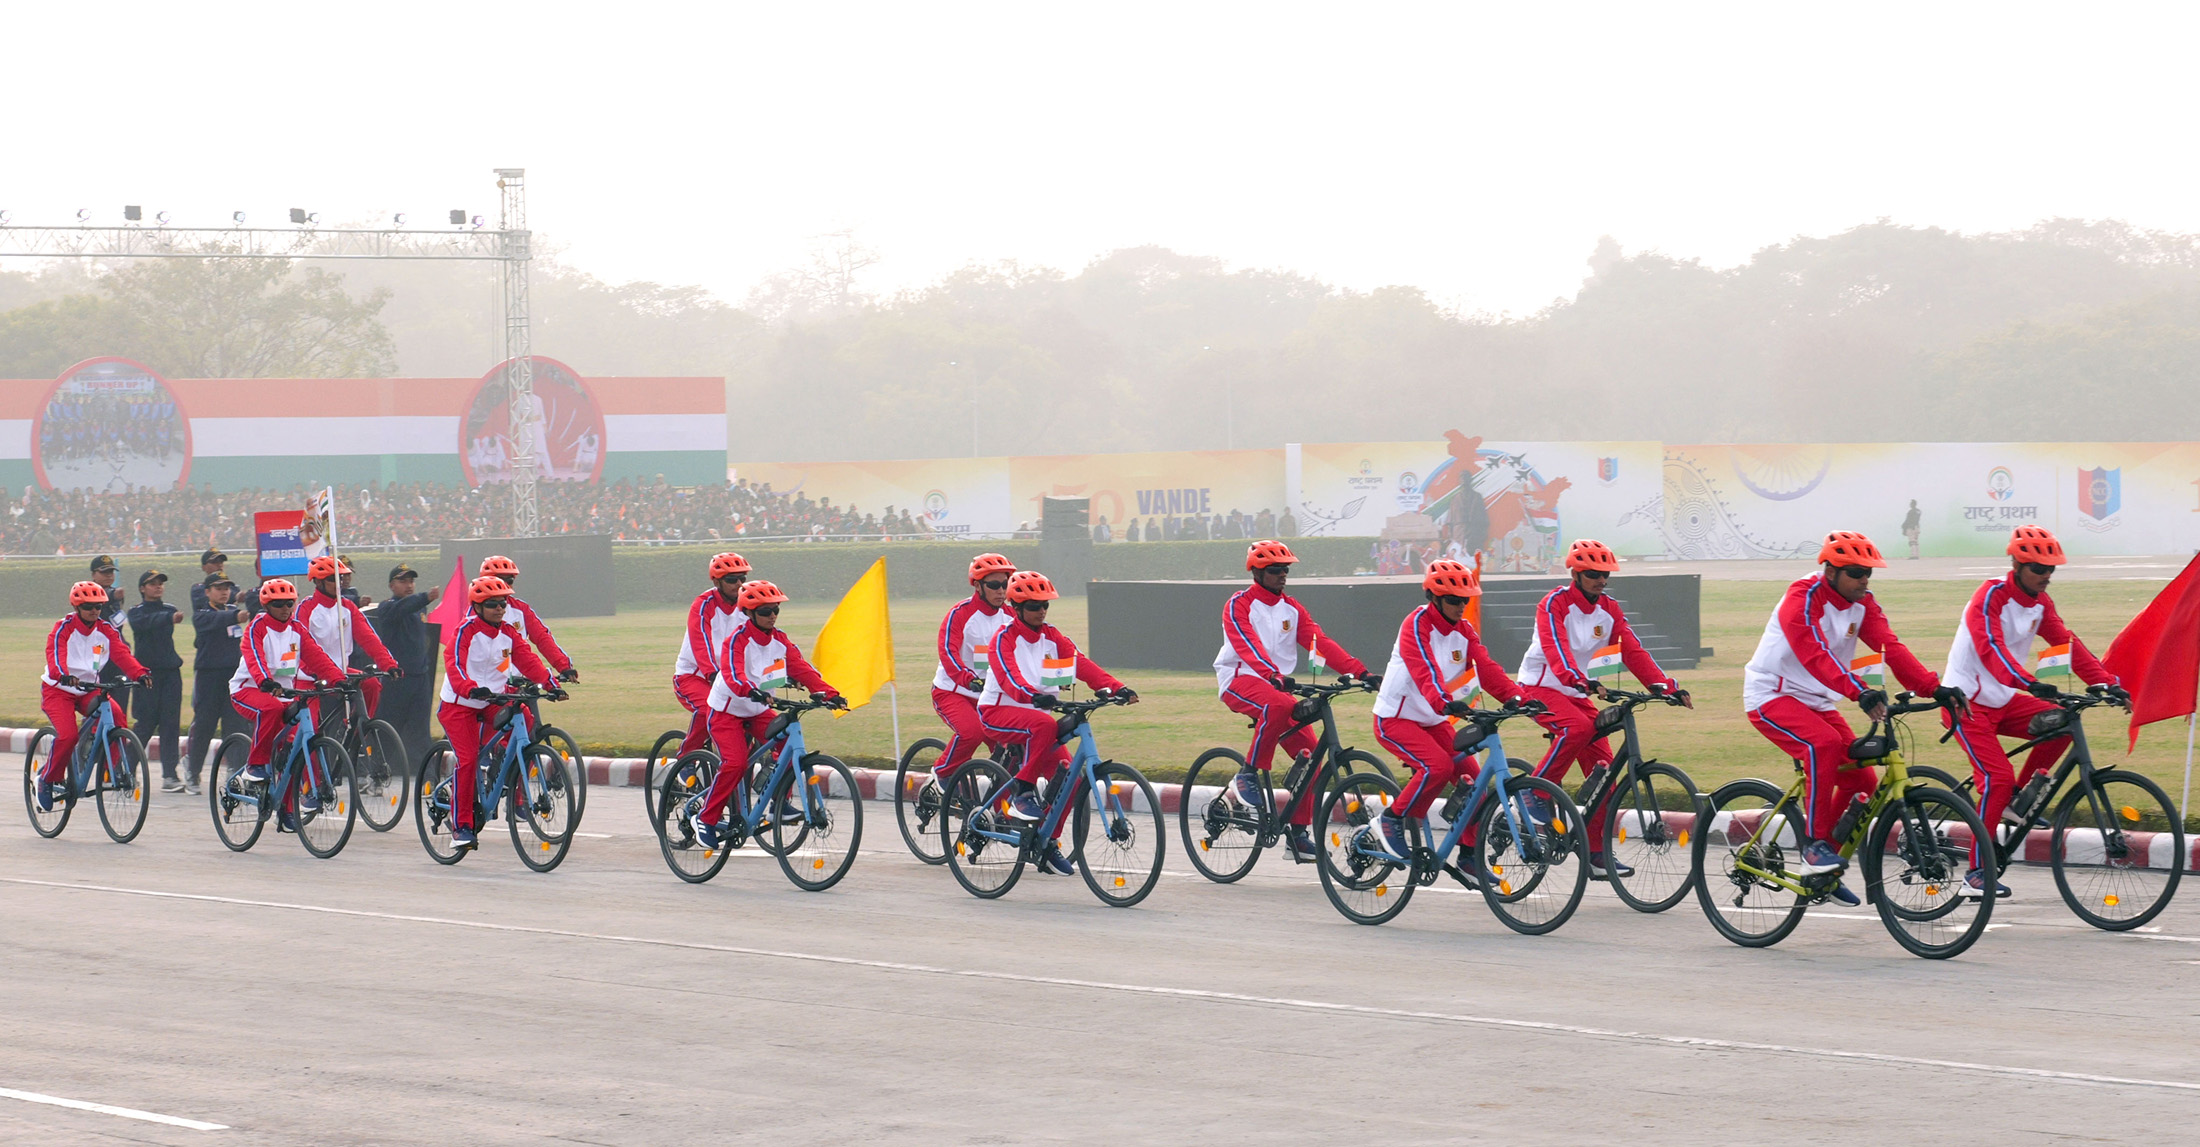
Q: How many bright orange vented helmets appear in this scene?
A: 14